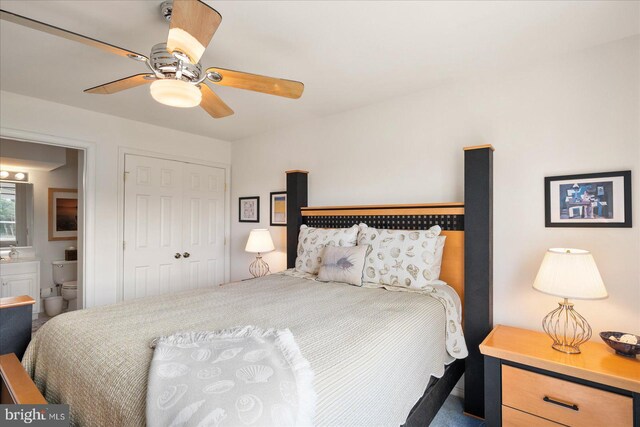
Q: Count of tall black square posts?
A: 2